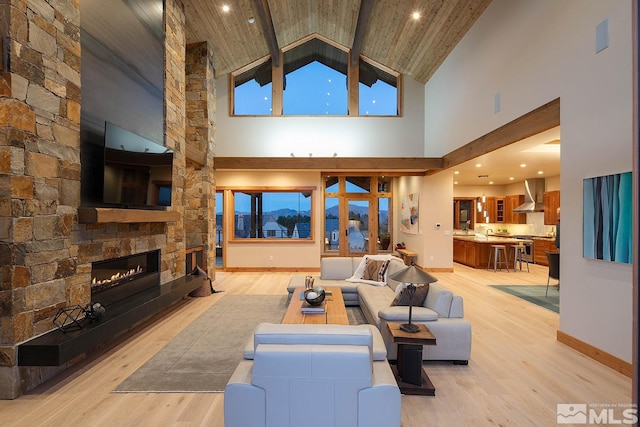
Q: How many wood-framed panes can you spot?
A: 11